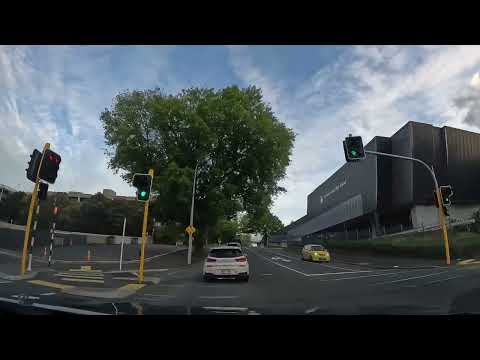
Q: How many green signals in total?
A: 3